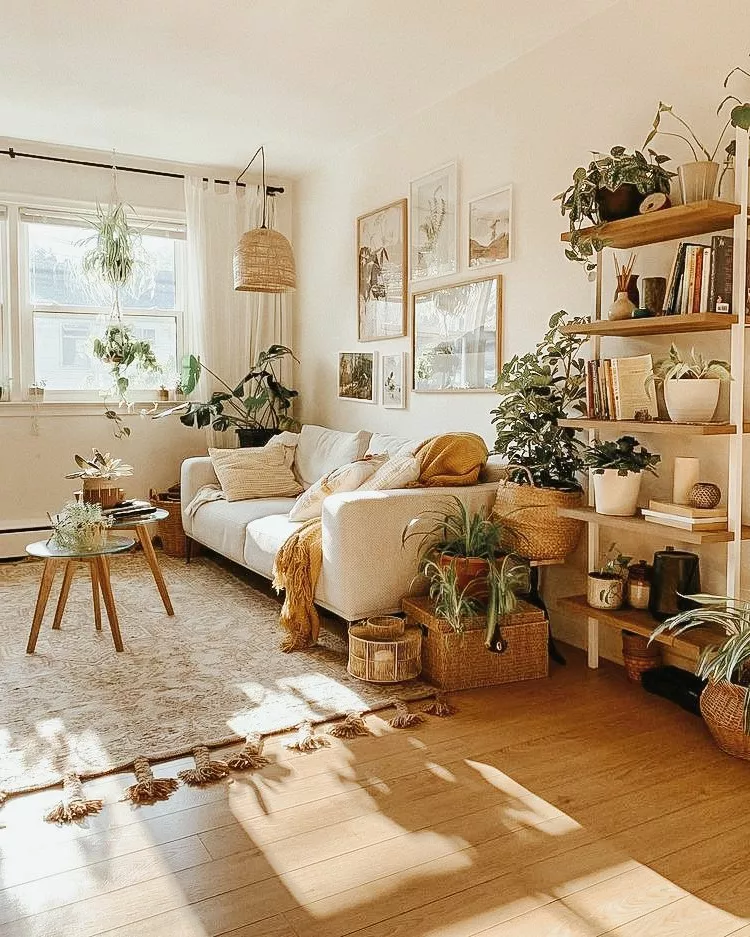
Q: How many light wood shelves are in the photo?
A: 5